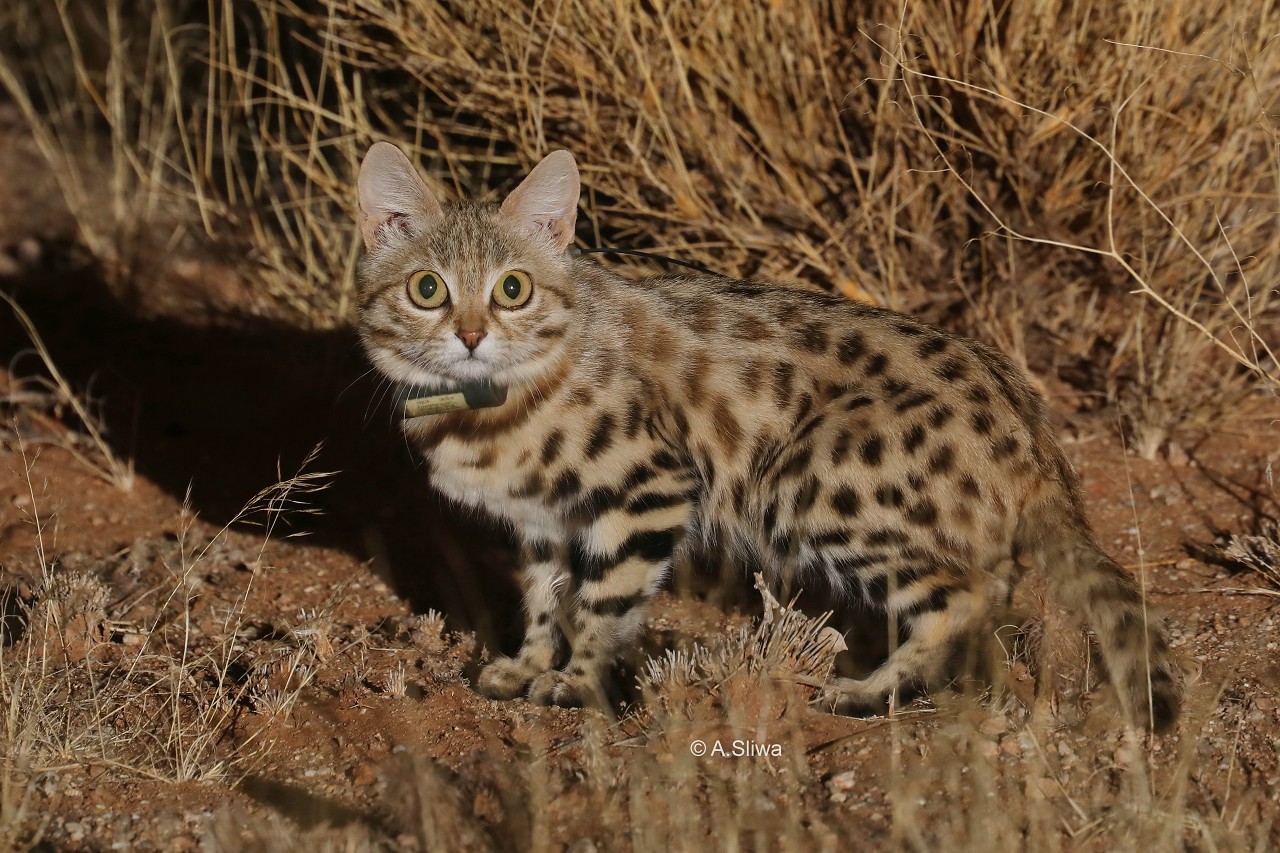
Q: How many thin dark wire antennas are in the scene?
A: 1